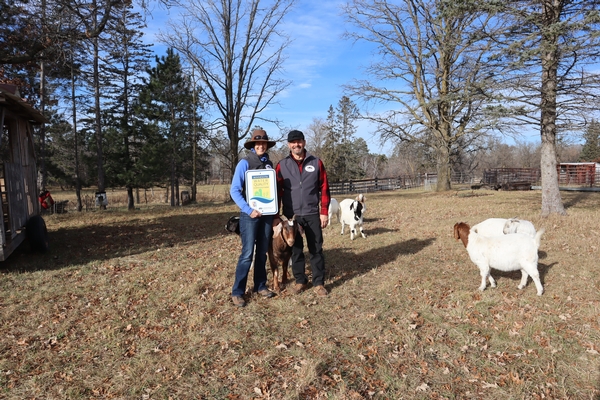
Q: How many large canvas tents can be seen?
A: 0